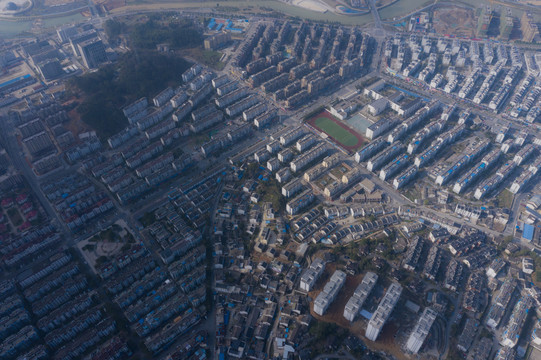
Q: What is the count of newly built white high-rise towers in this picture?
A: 5